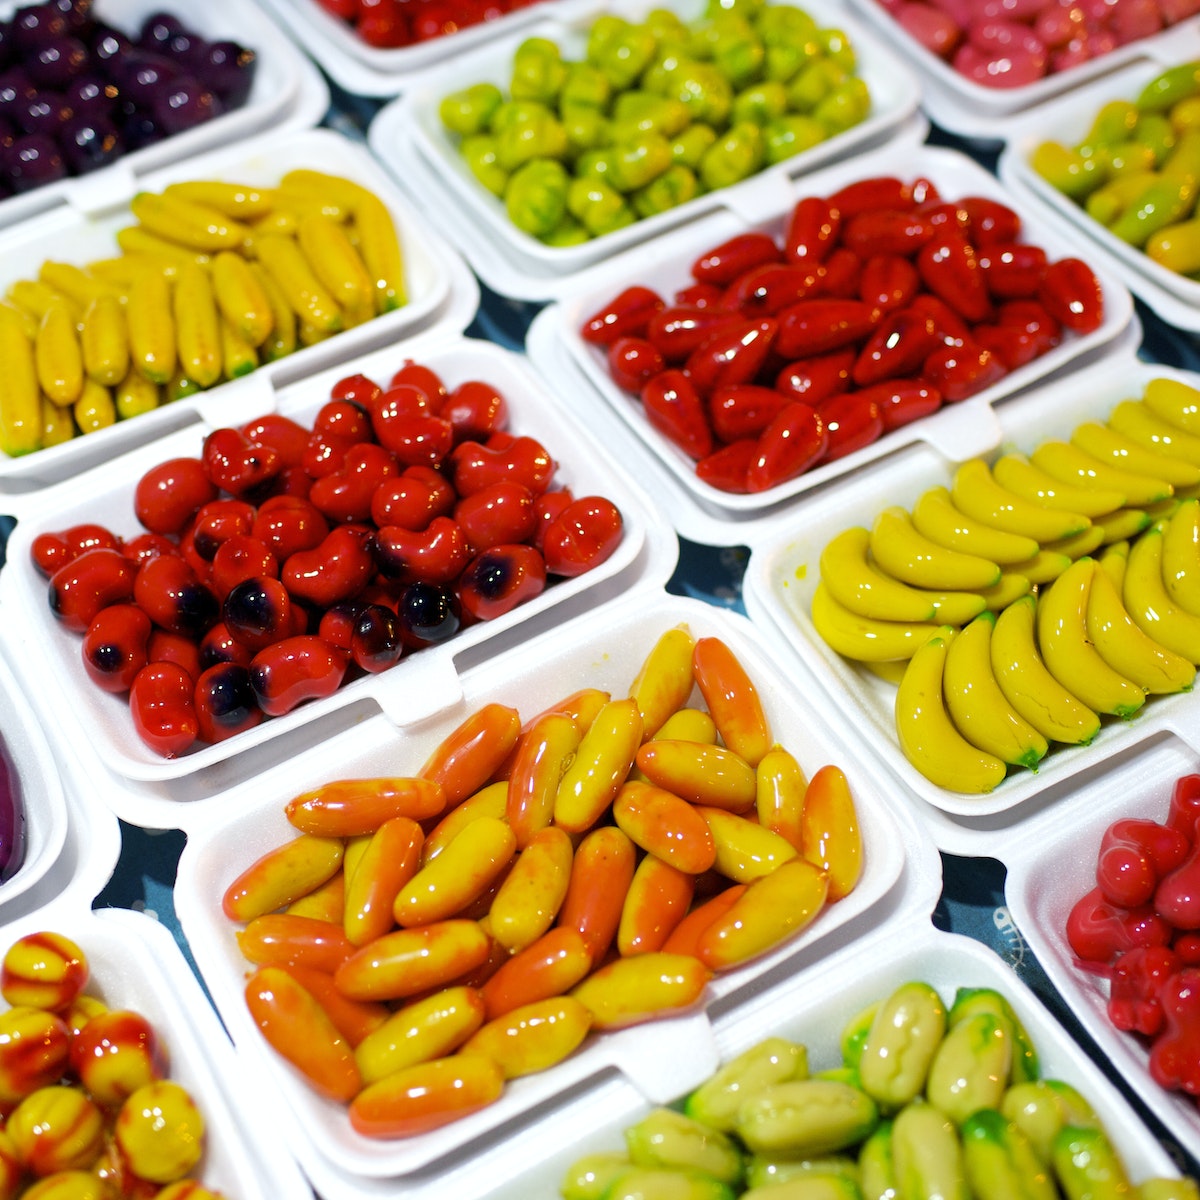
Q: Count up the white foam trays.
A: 14